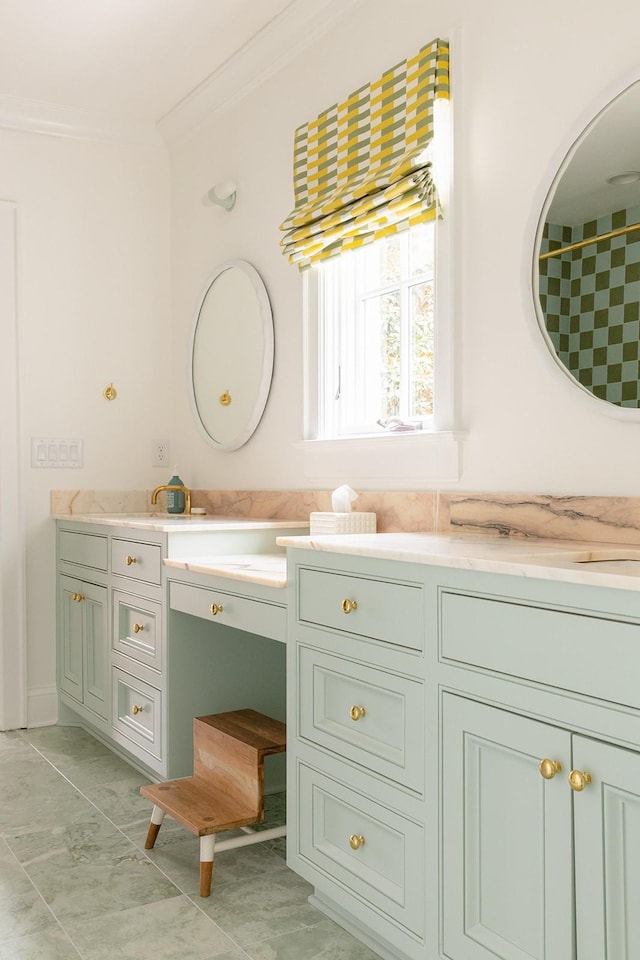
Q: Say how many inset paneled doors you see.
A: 4